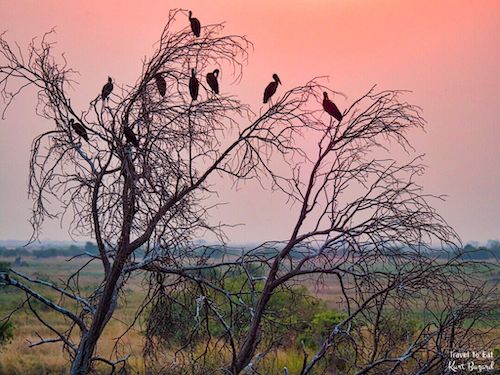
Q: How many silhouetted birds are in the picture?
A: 9